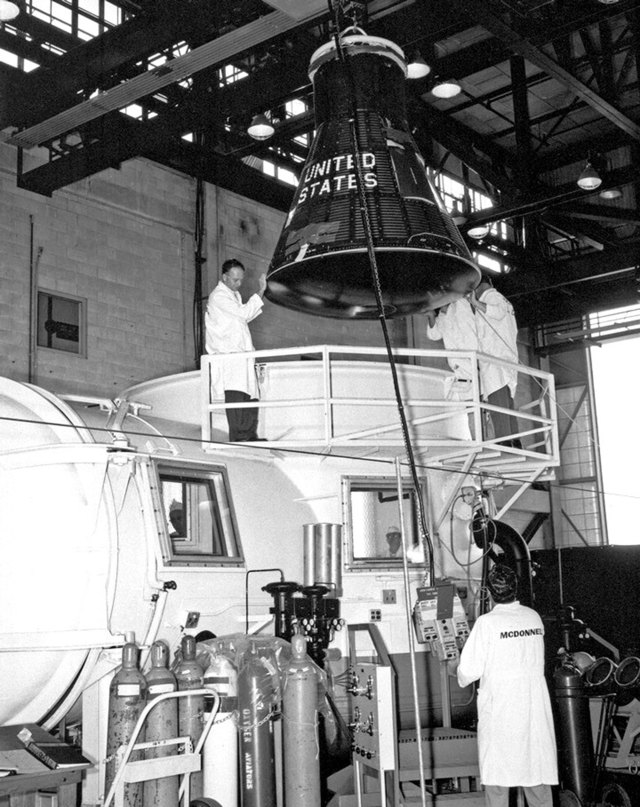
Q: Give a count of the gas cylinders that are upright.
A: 7